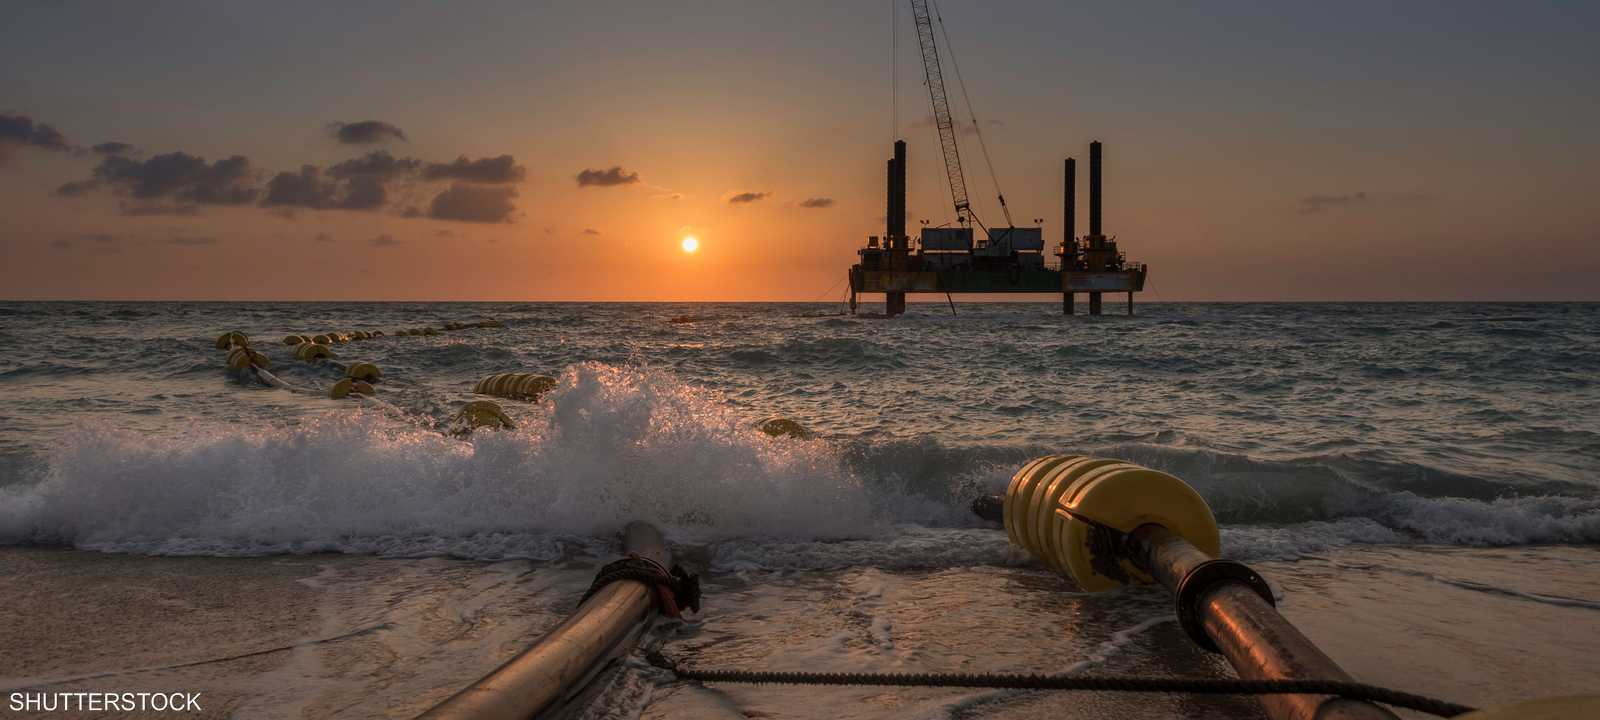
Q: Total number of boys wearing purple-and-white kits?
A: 0